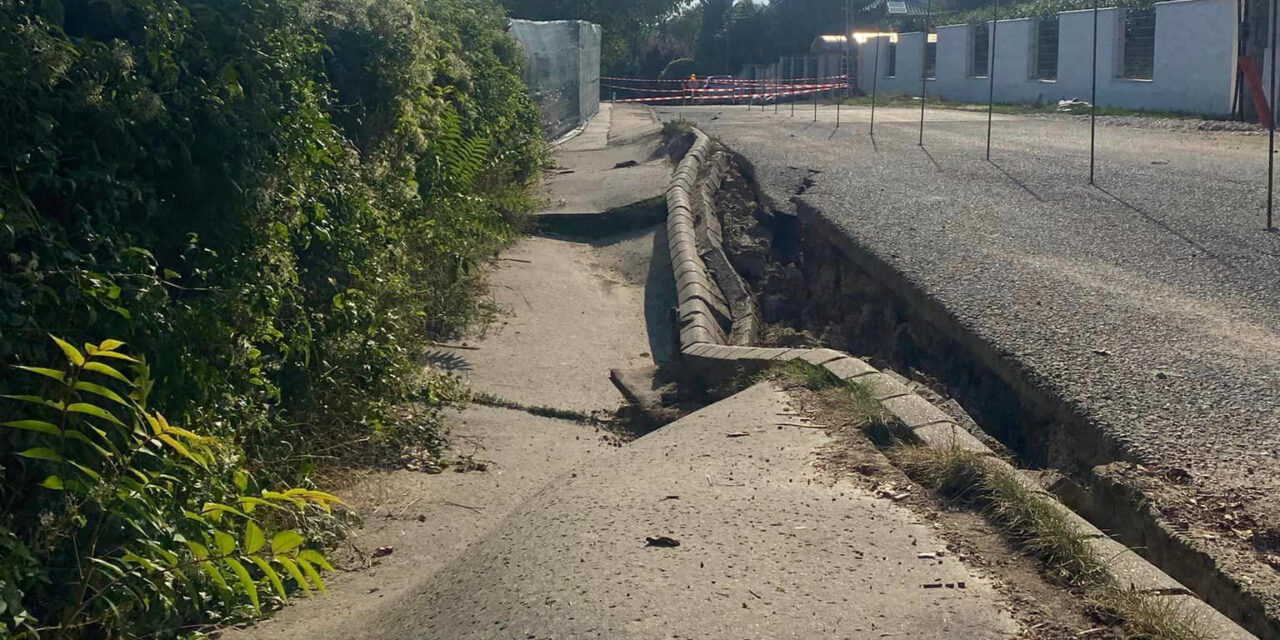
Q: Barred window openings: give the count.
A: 5